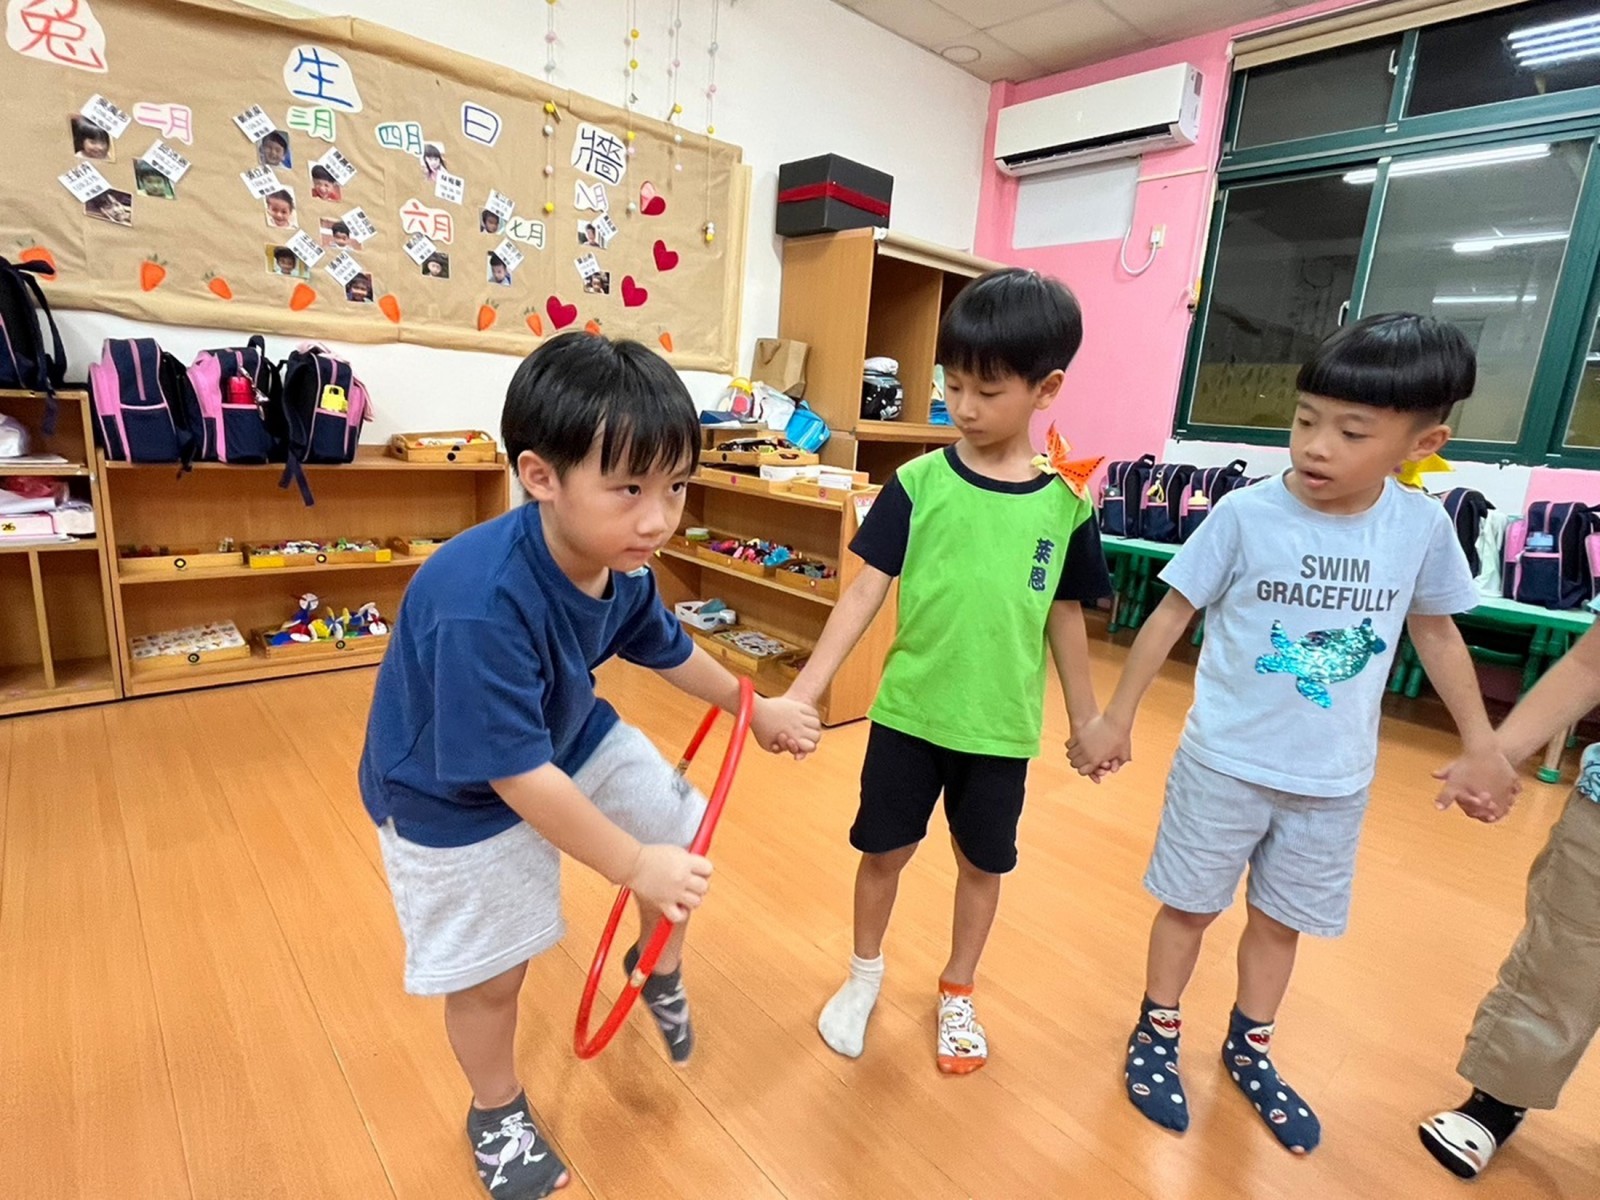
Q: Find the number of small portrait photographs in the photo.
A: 15